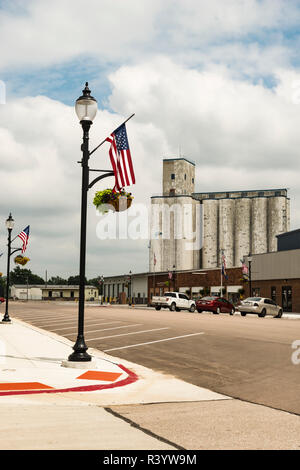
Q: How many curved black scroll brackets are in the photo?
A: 2